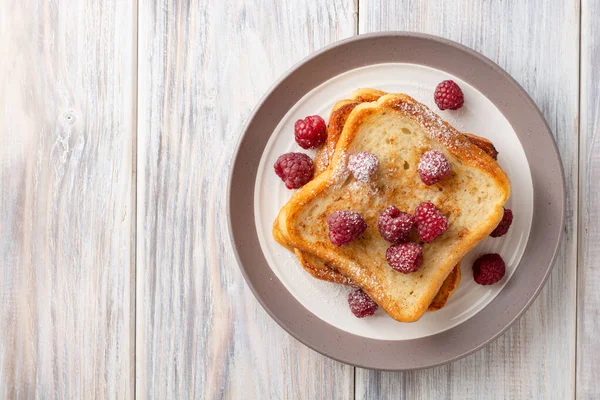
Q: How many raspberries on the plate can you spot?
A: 12